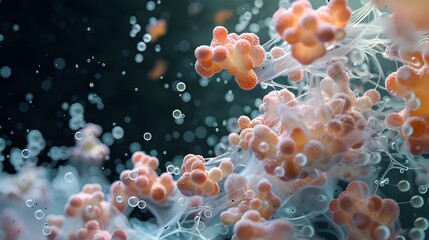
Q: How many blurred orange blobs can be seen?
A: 3